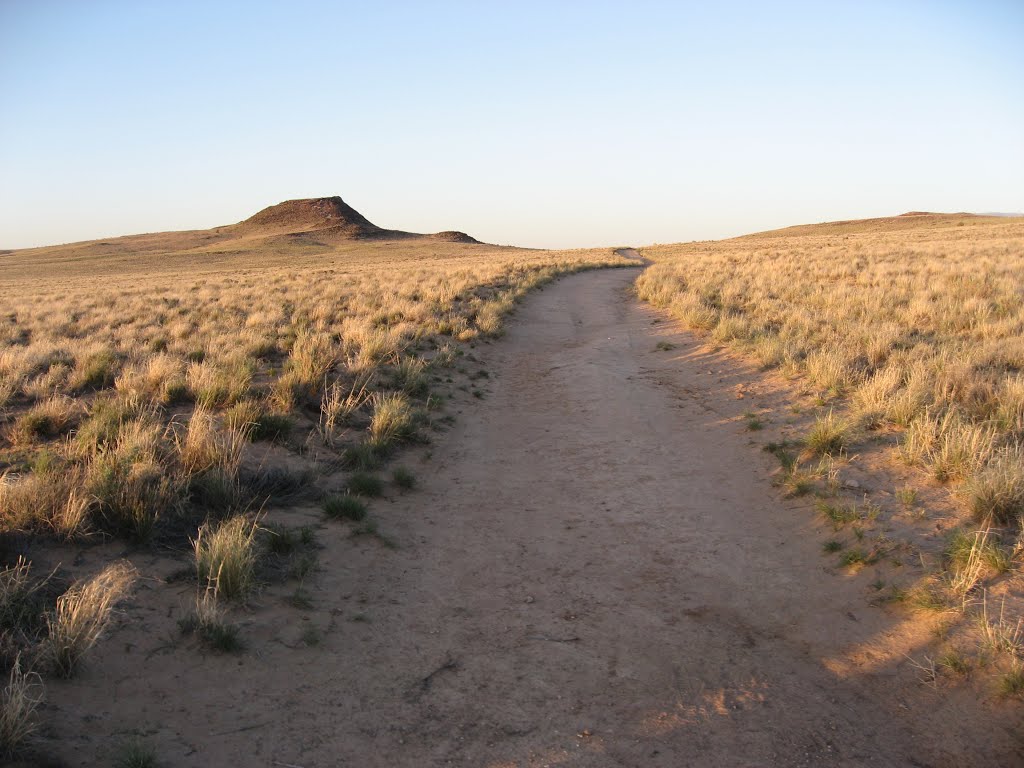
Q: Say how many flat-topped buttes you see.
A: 1